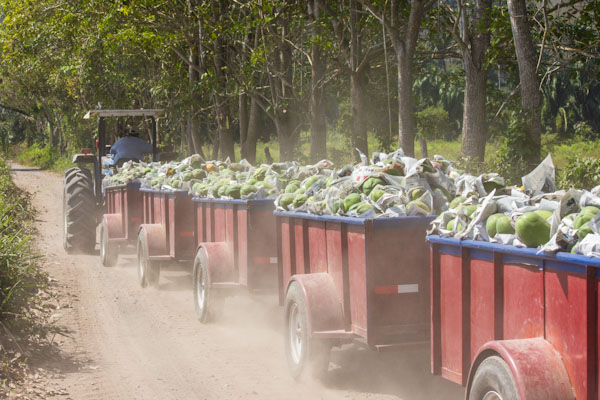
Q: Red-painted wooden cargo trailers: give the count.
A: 5